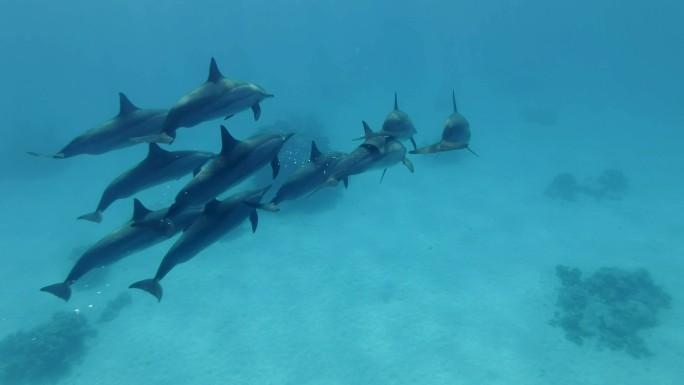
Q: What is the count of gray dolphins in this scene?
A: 10